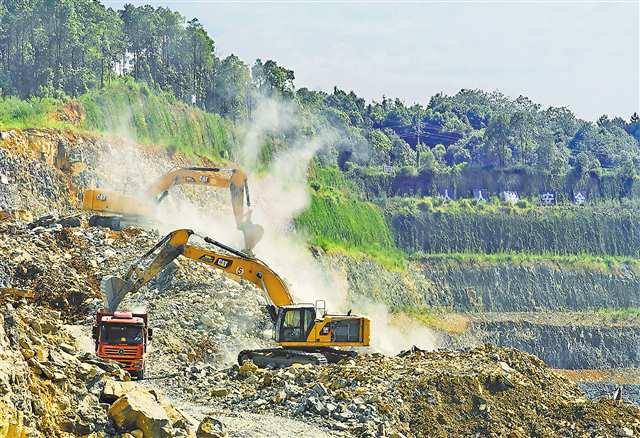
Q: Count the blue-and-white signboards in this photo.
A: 5